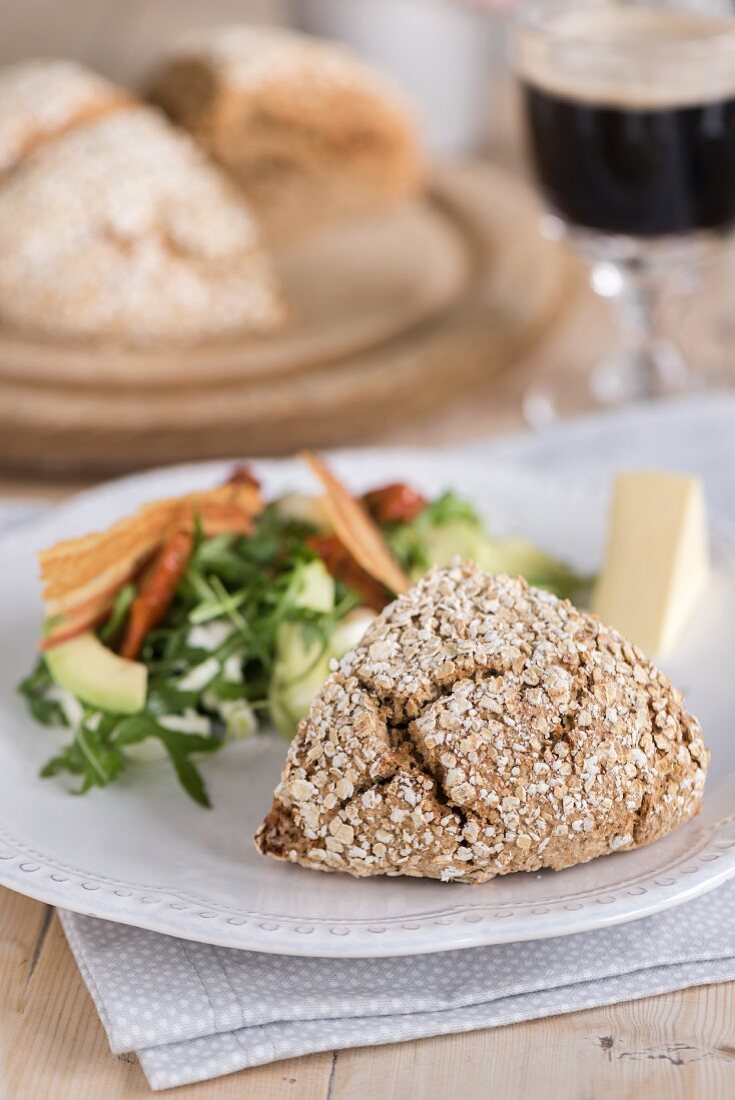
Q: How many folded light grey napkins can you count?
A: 1